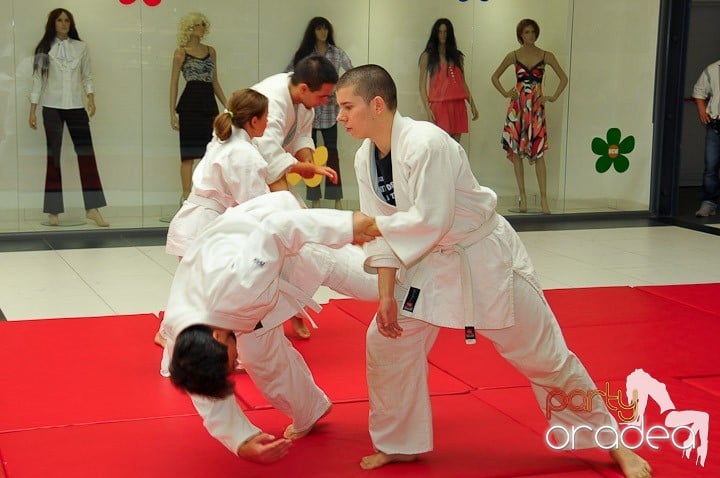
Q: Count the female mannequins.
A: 5